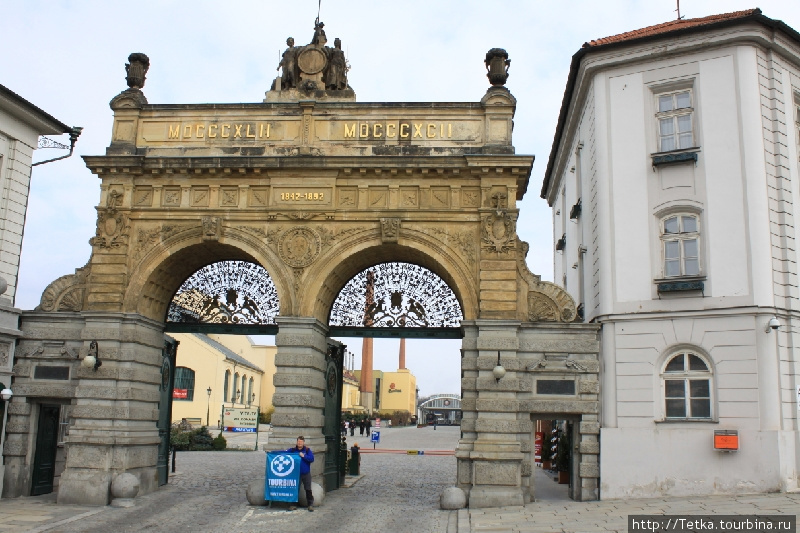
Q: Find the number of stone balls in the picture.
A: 4